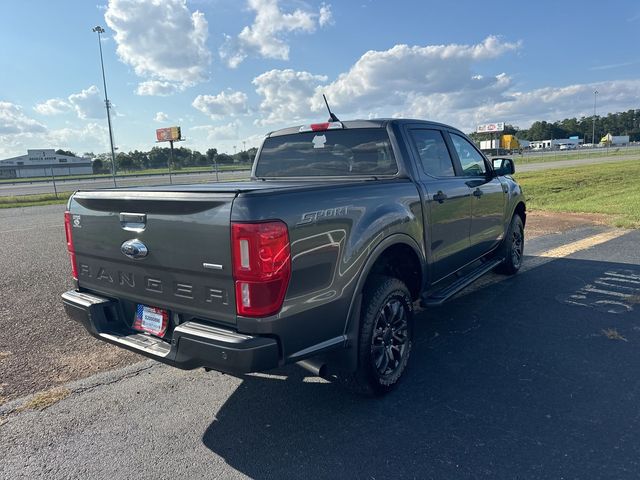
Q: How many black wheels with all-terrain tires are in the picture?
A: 2